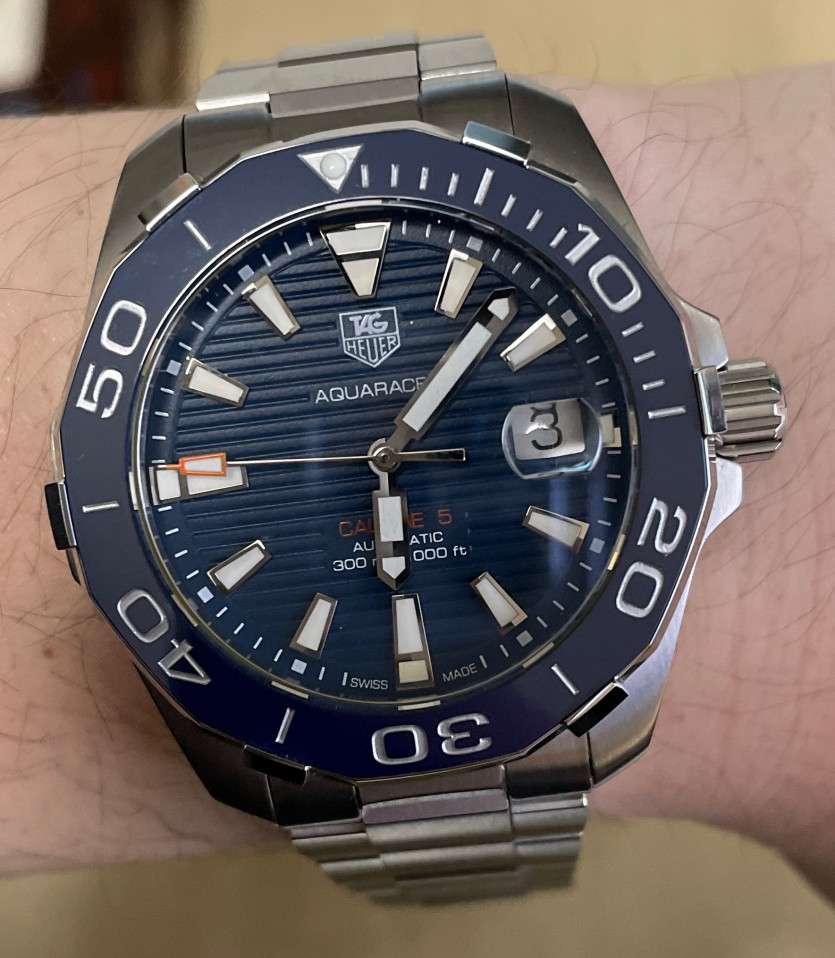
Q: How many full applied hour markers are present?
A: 11